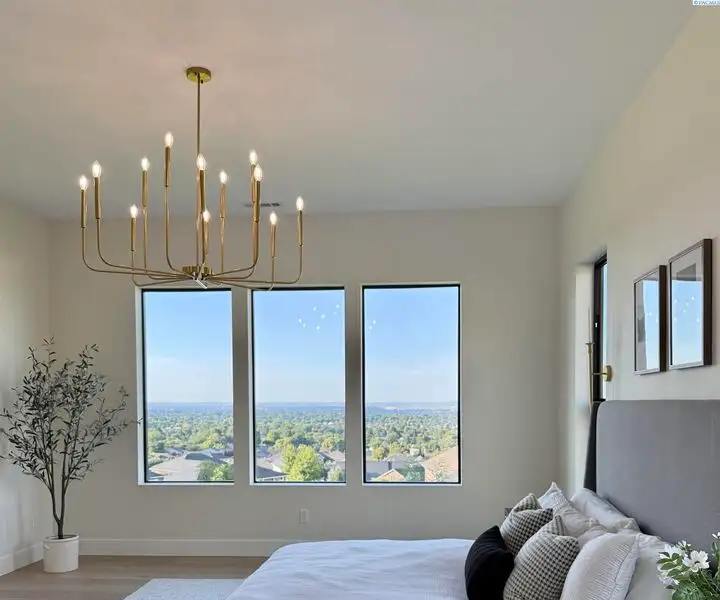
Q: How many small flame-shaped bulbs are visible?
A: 12